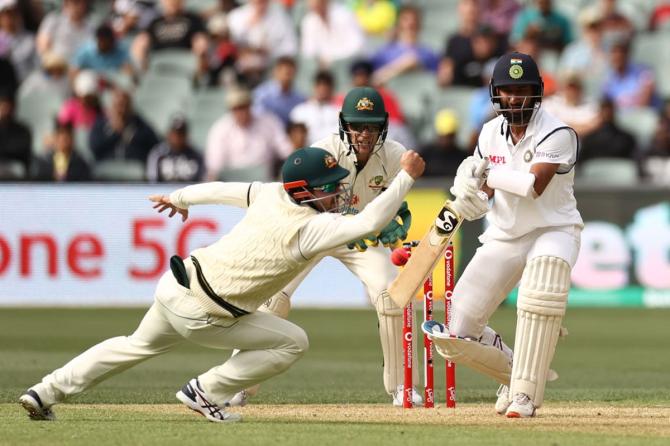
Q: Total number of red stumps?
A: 3